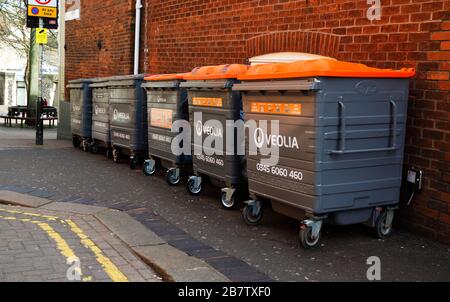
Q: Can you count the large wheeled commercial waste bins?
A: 6